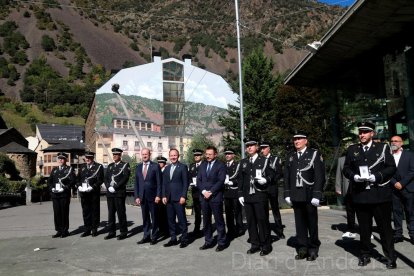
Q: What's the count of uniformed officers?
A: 10